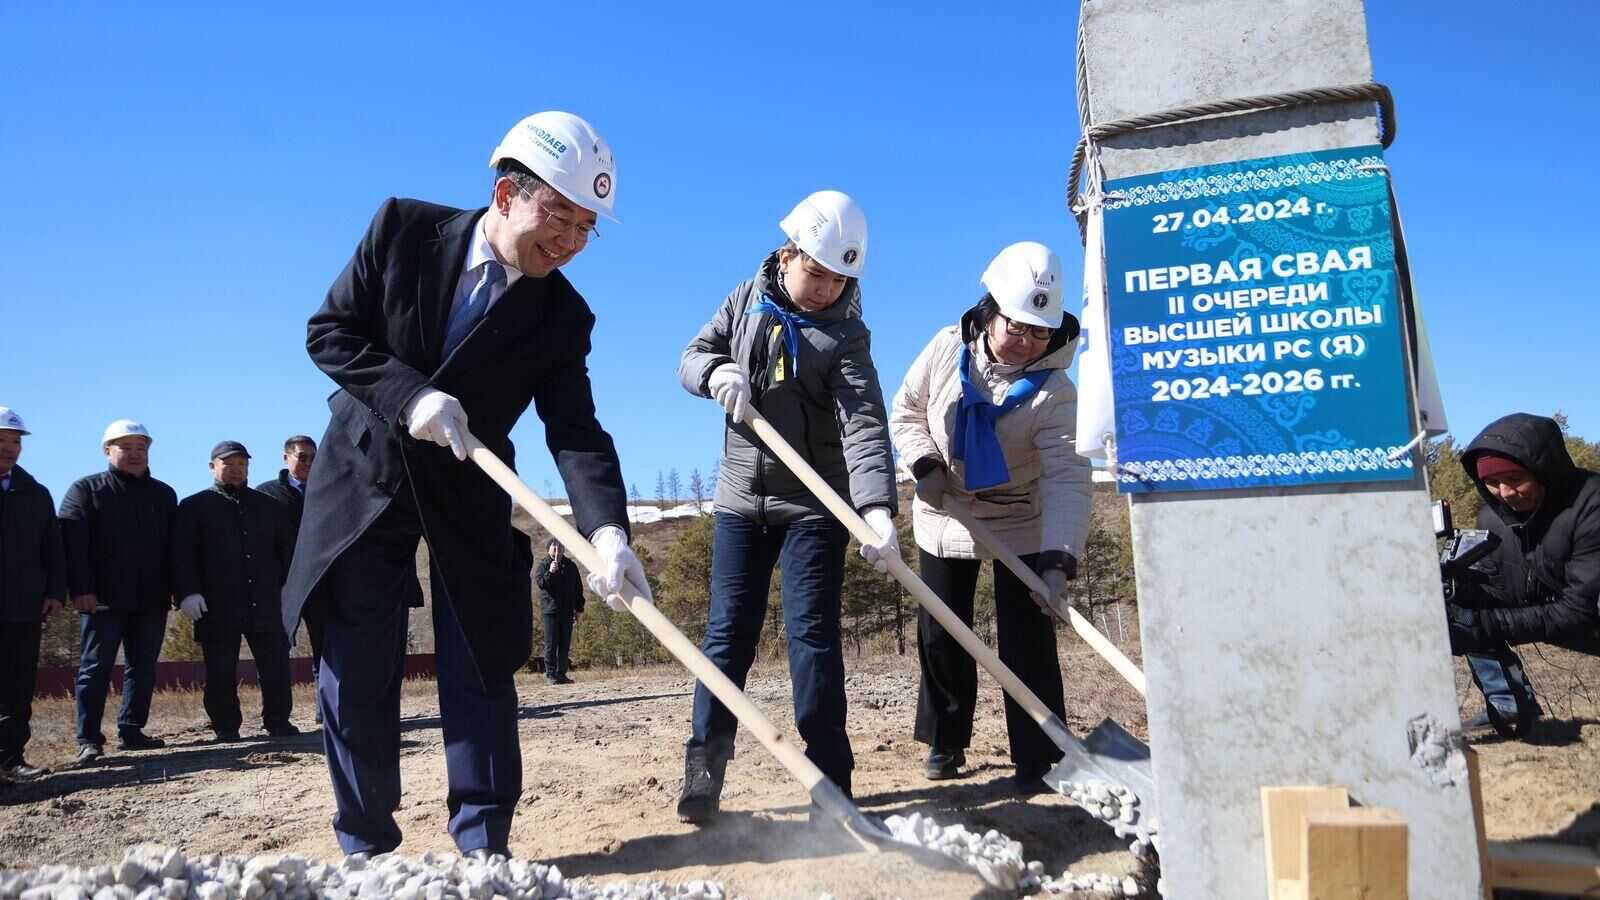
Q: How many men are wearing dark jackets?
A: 7